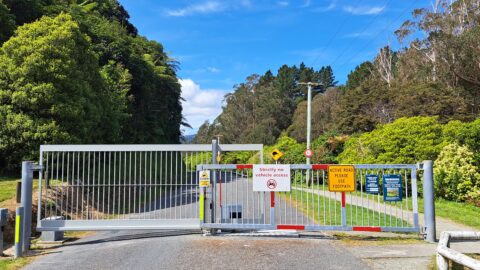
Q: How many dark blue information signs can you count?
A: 2